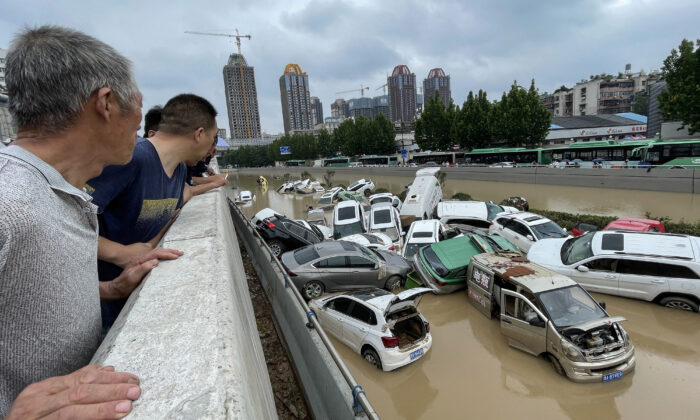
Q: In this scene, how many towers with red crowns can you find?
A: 2